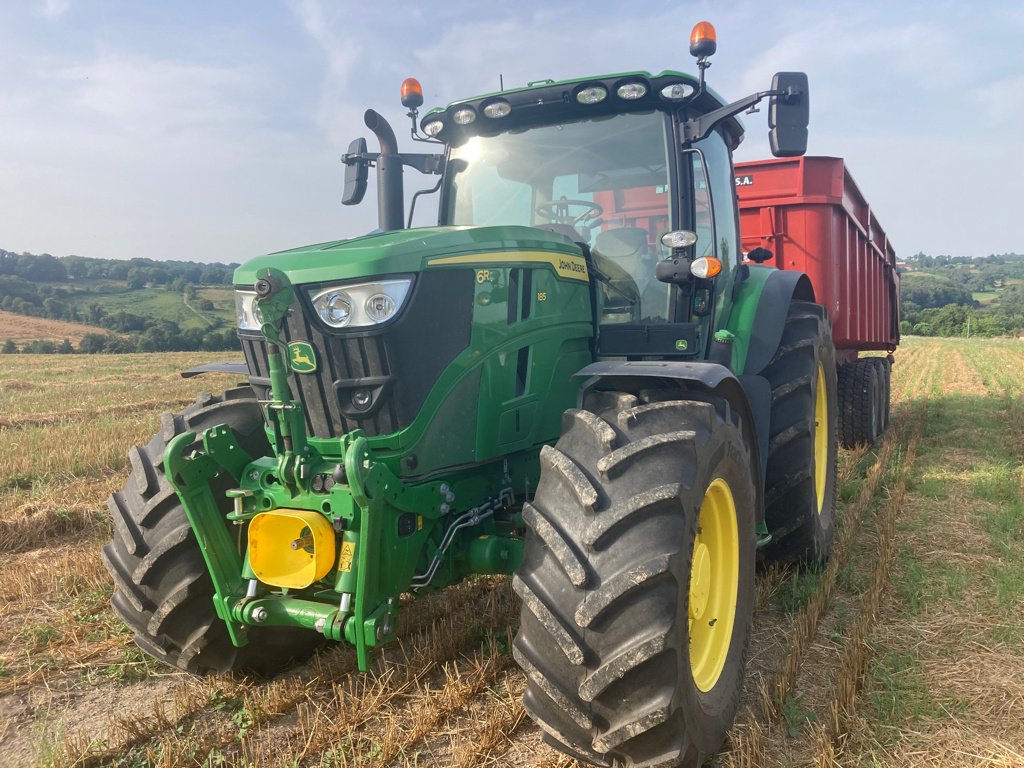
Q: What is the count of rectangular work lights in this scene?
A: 0